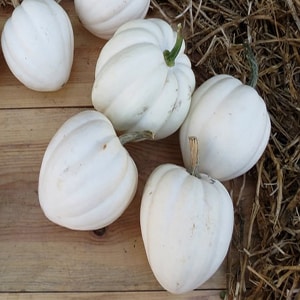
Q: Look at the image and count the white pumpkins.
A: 6